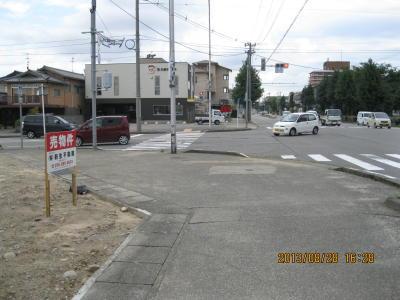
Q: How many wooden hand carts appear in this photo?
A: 0